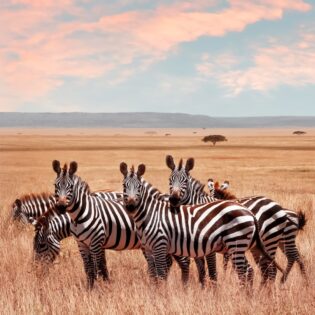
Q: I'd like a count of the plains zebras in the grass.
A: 6